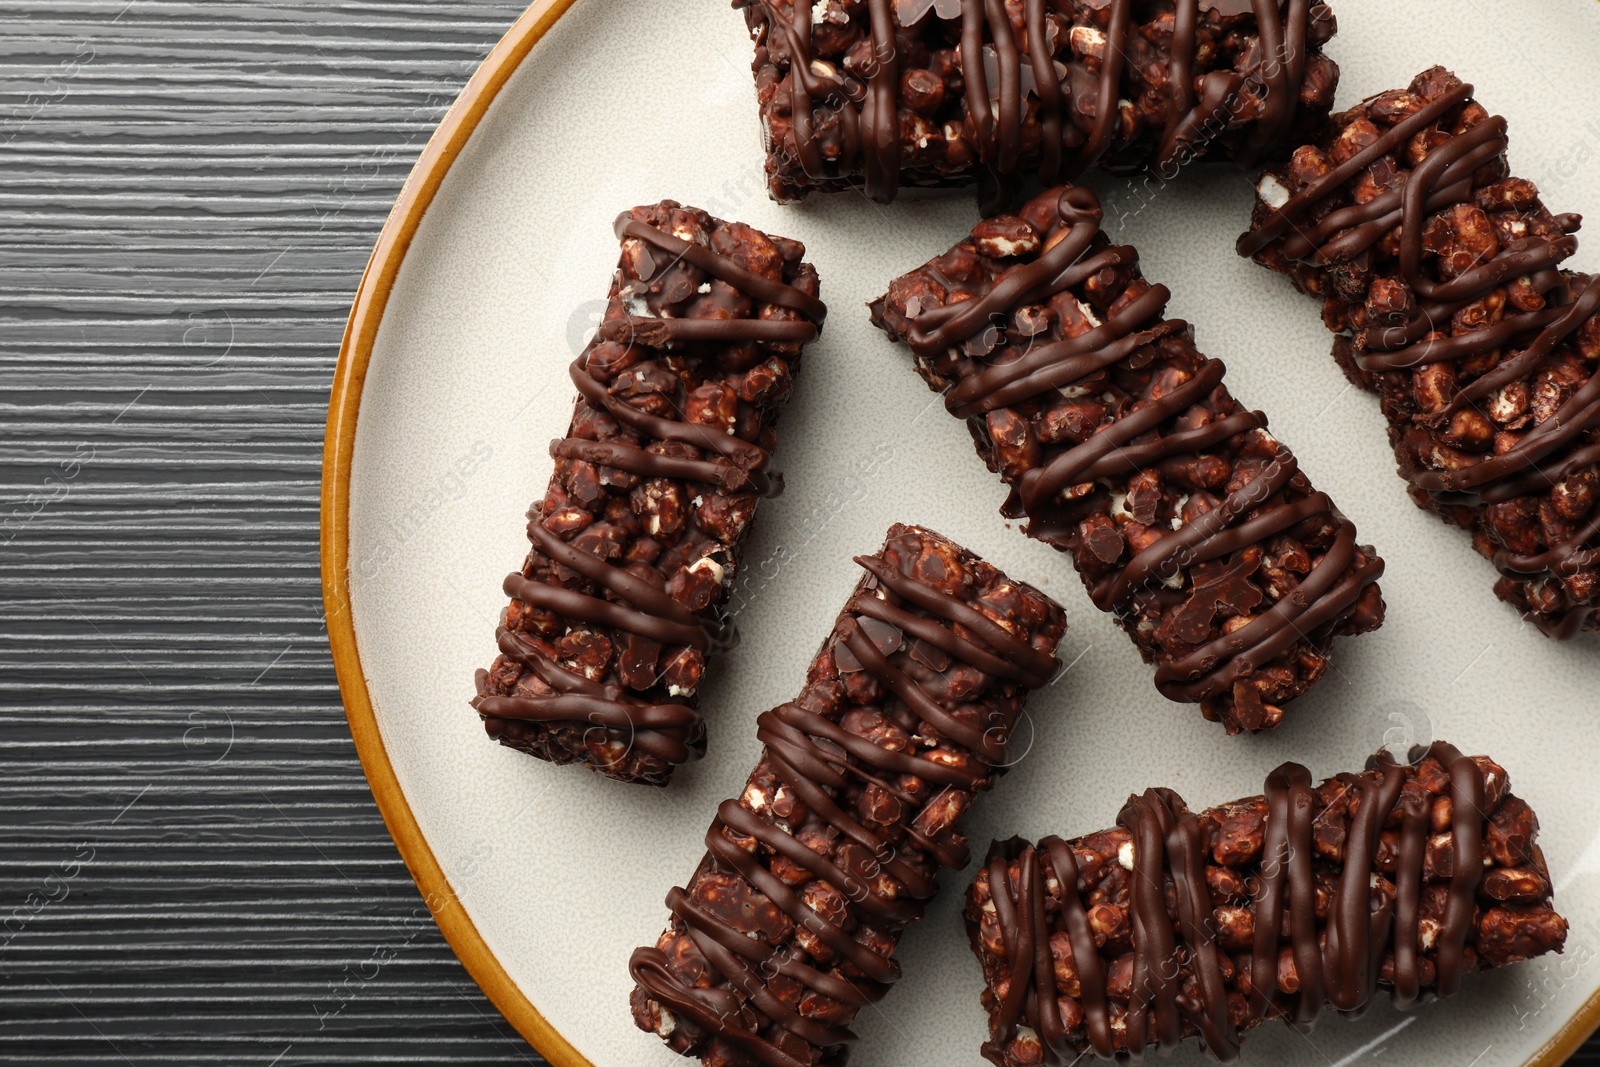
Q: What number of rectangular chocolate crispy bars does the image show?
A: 6